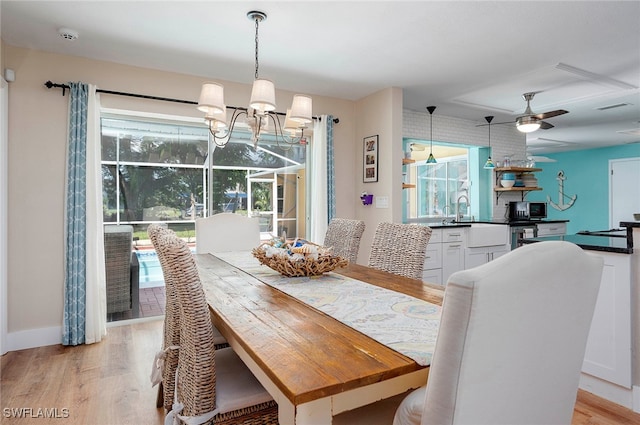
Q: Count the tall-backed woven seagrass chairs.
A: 4